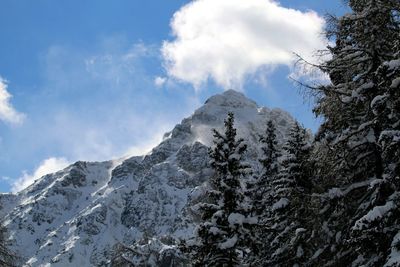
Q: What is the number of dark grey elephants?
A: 0